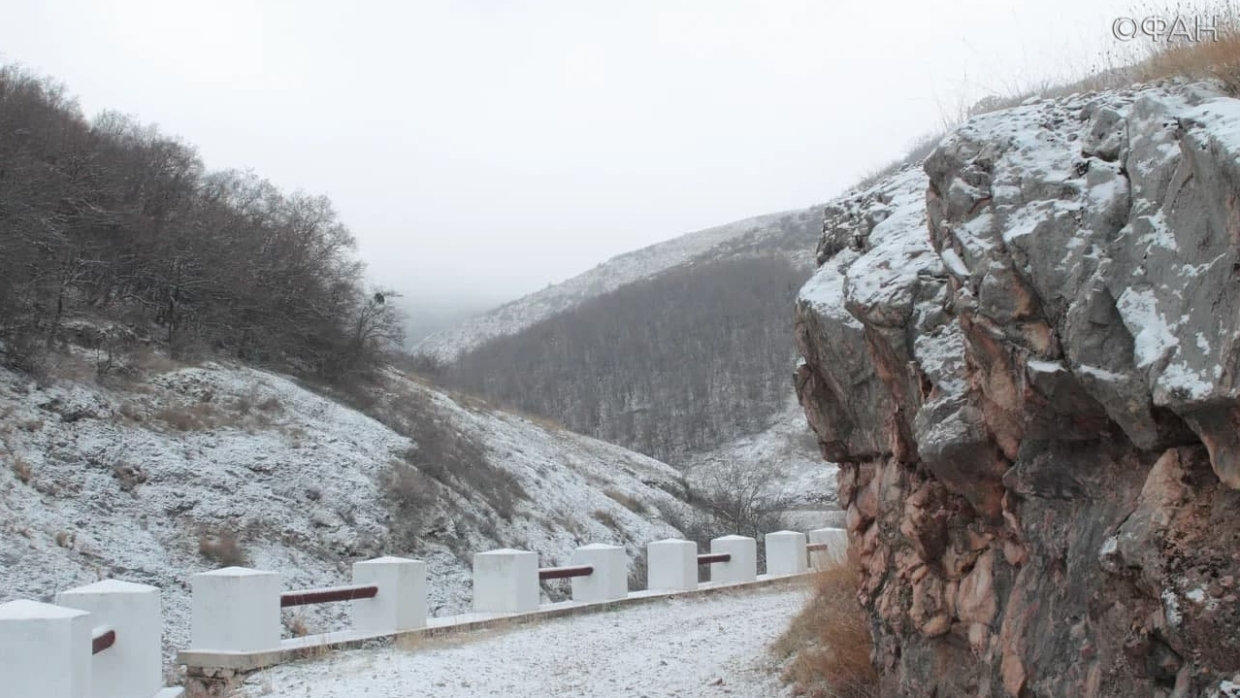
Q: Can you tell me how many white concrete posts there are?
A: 10